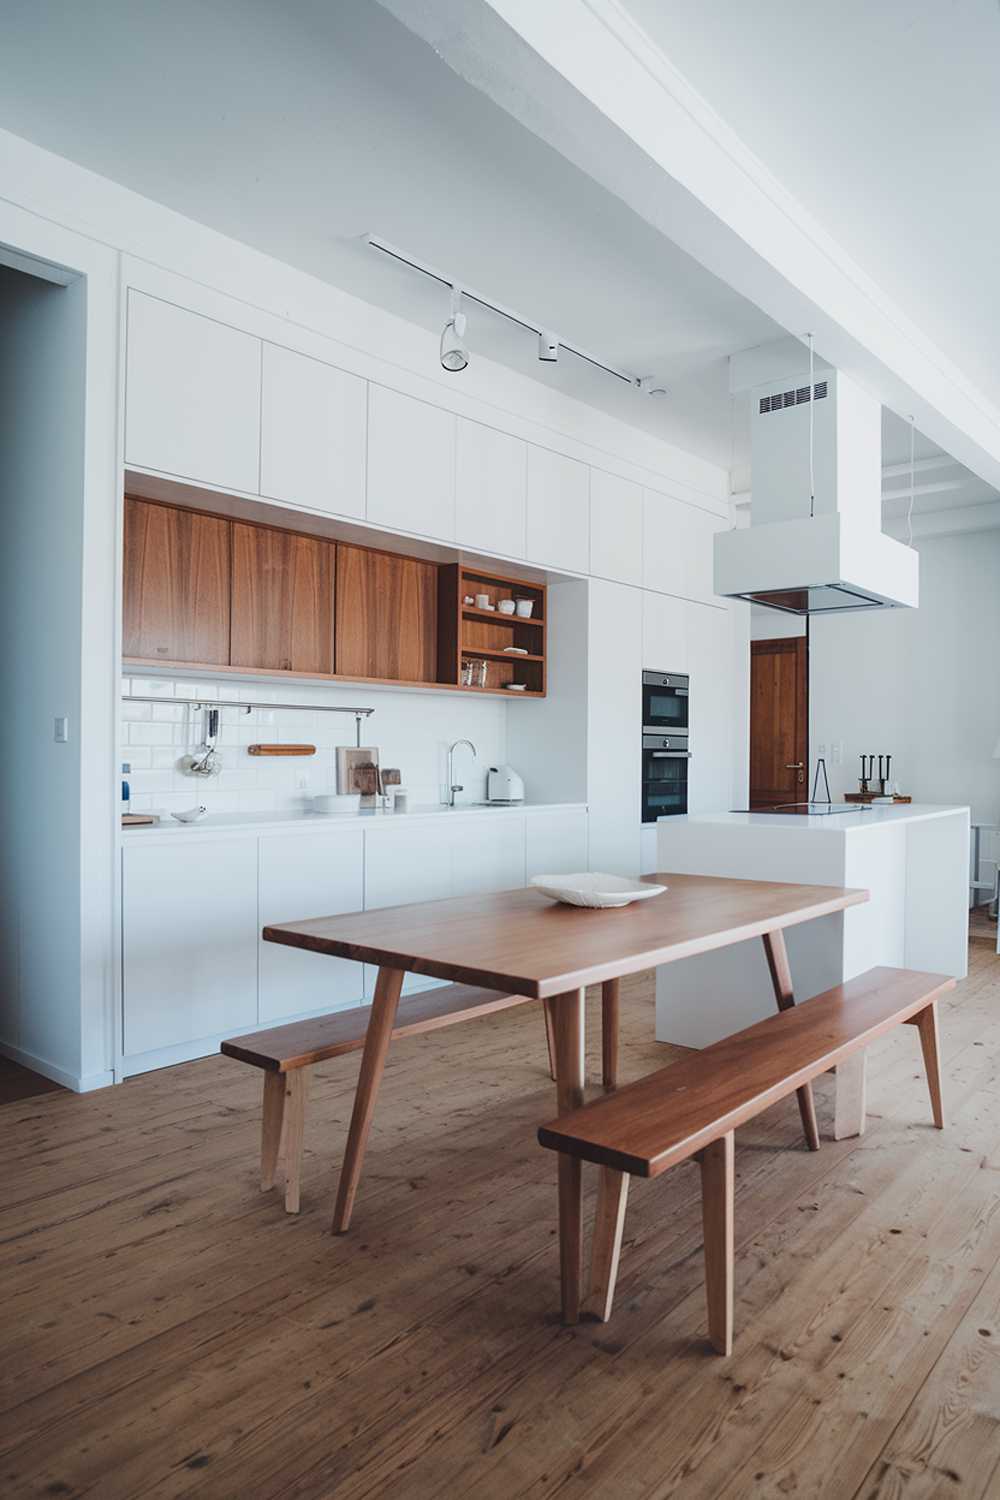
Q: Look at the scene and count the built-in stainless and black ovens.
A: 2